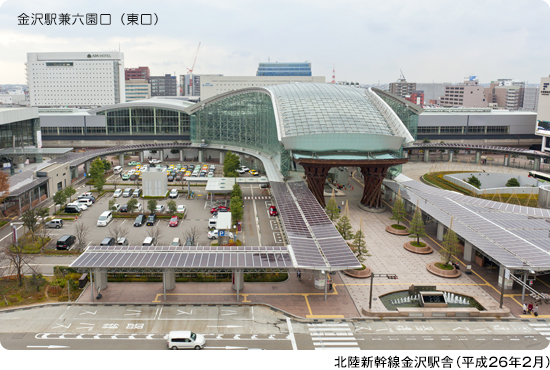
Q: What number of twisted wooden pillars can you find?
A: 2